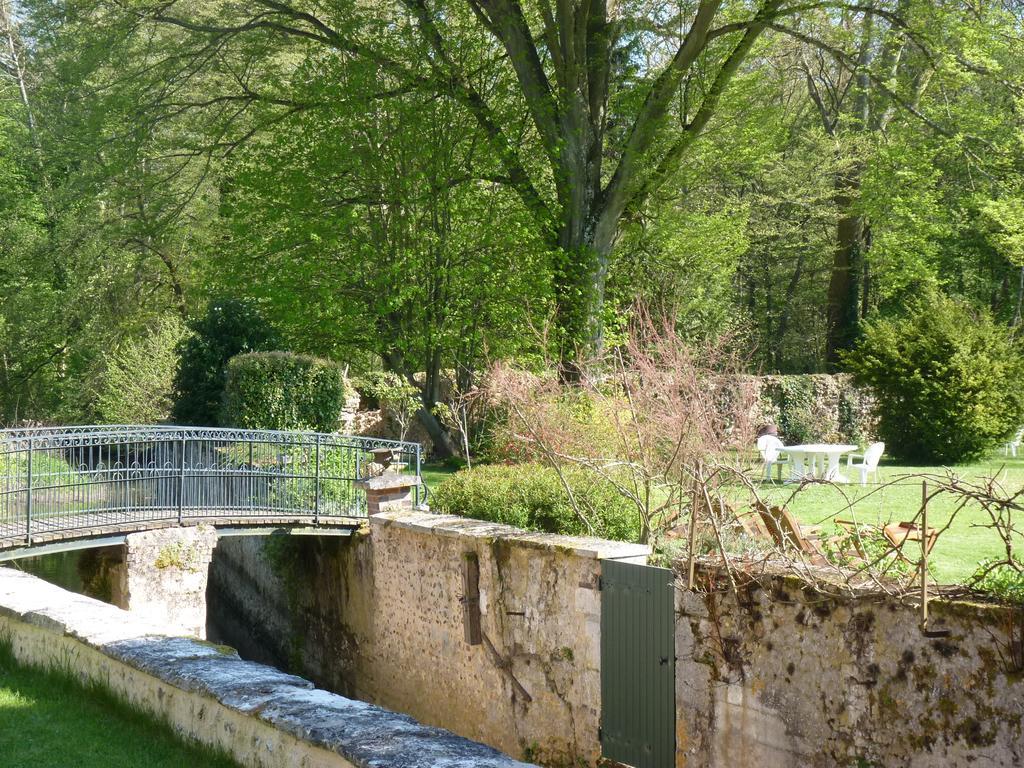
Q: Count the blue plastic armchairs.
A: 0